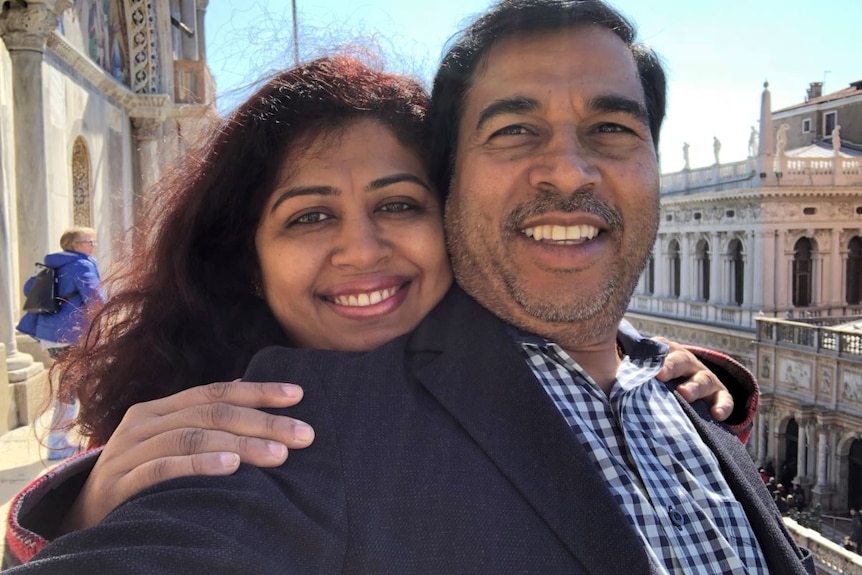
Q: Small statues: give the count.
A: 5